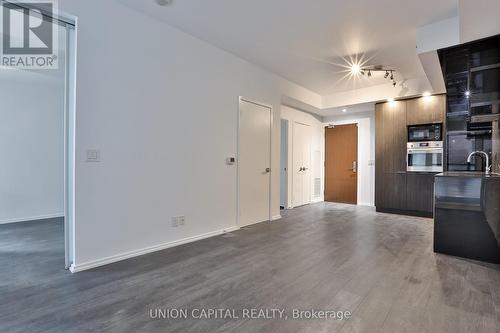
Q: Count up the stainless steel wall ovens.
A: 1